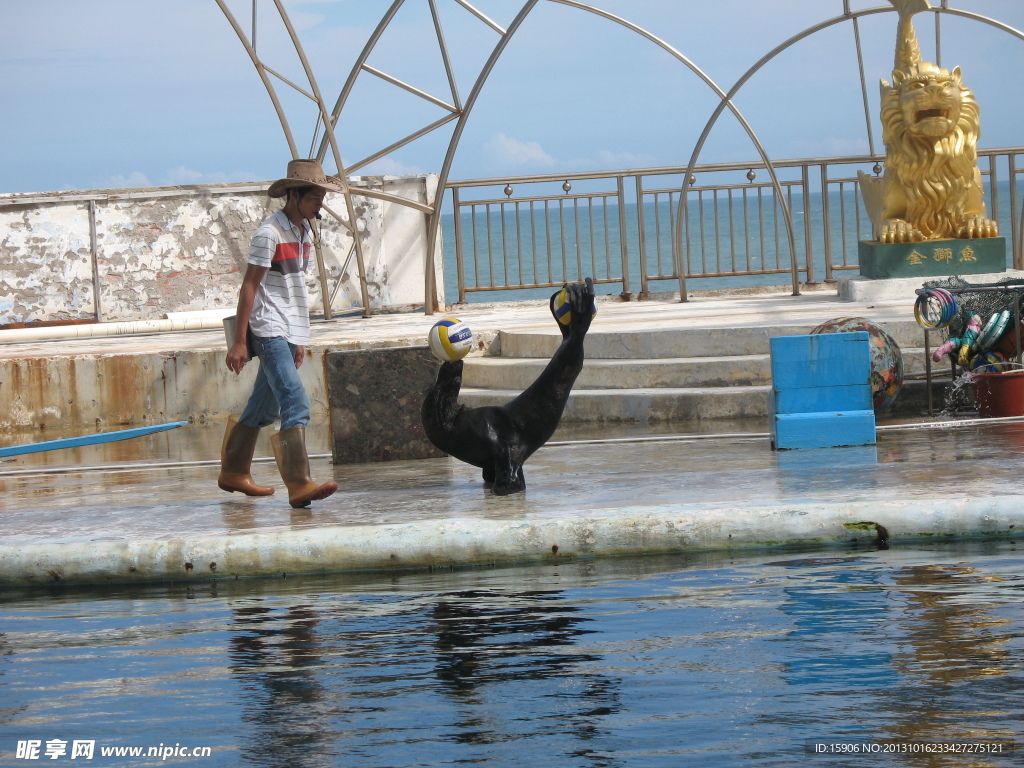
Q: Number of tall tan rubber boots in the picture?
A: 2